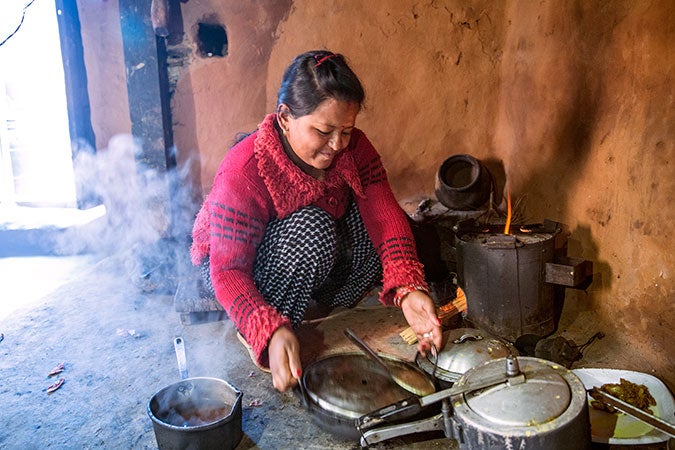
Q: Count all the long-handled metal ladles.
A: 1